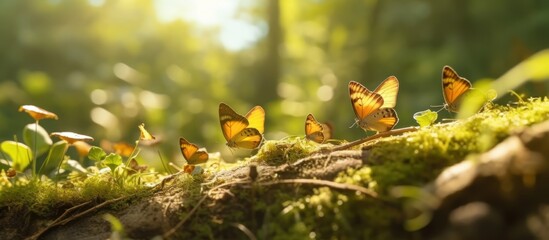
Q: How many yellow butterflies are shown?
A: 5